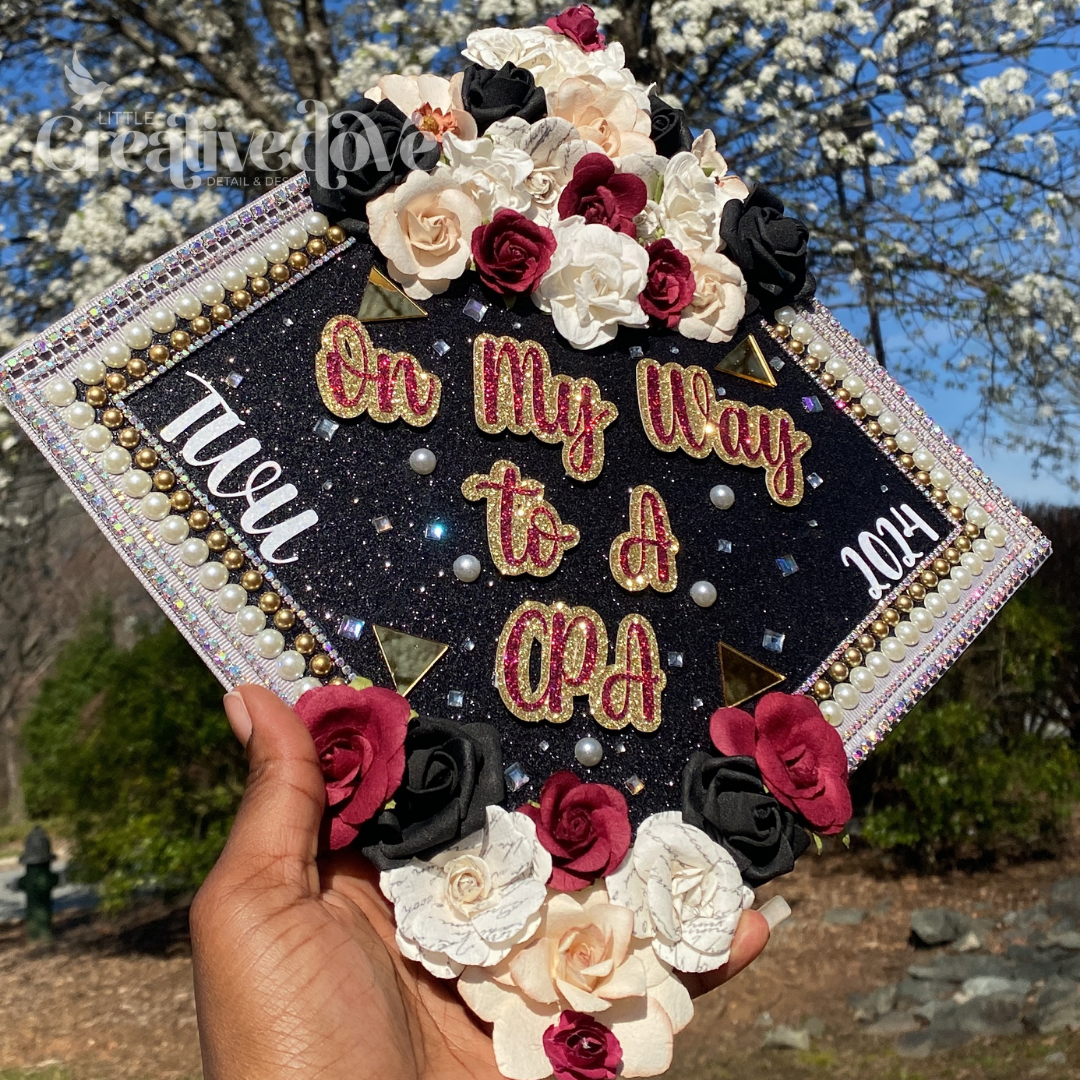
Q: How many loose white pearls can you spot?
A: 5